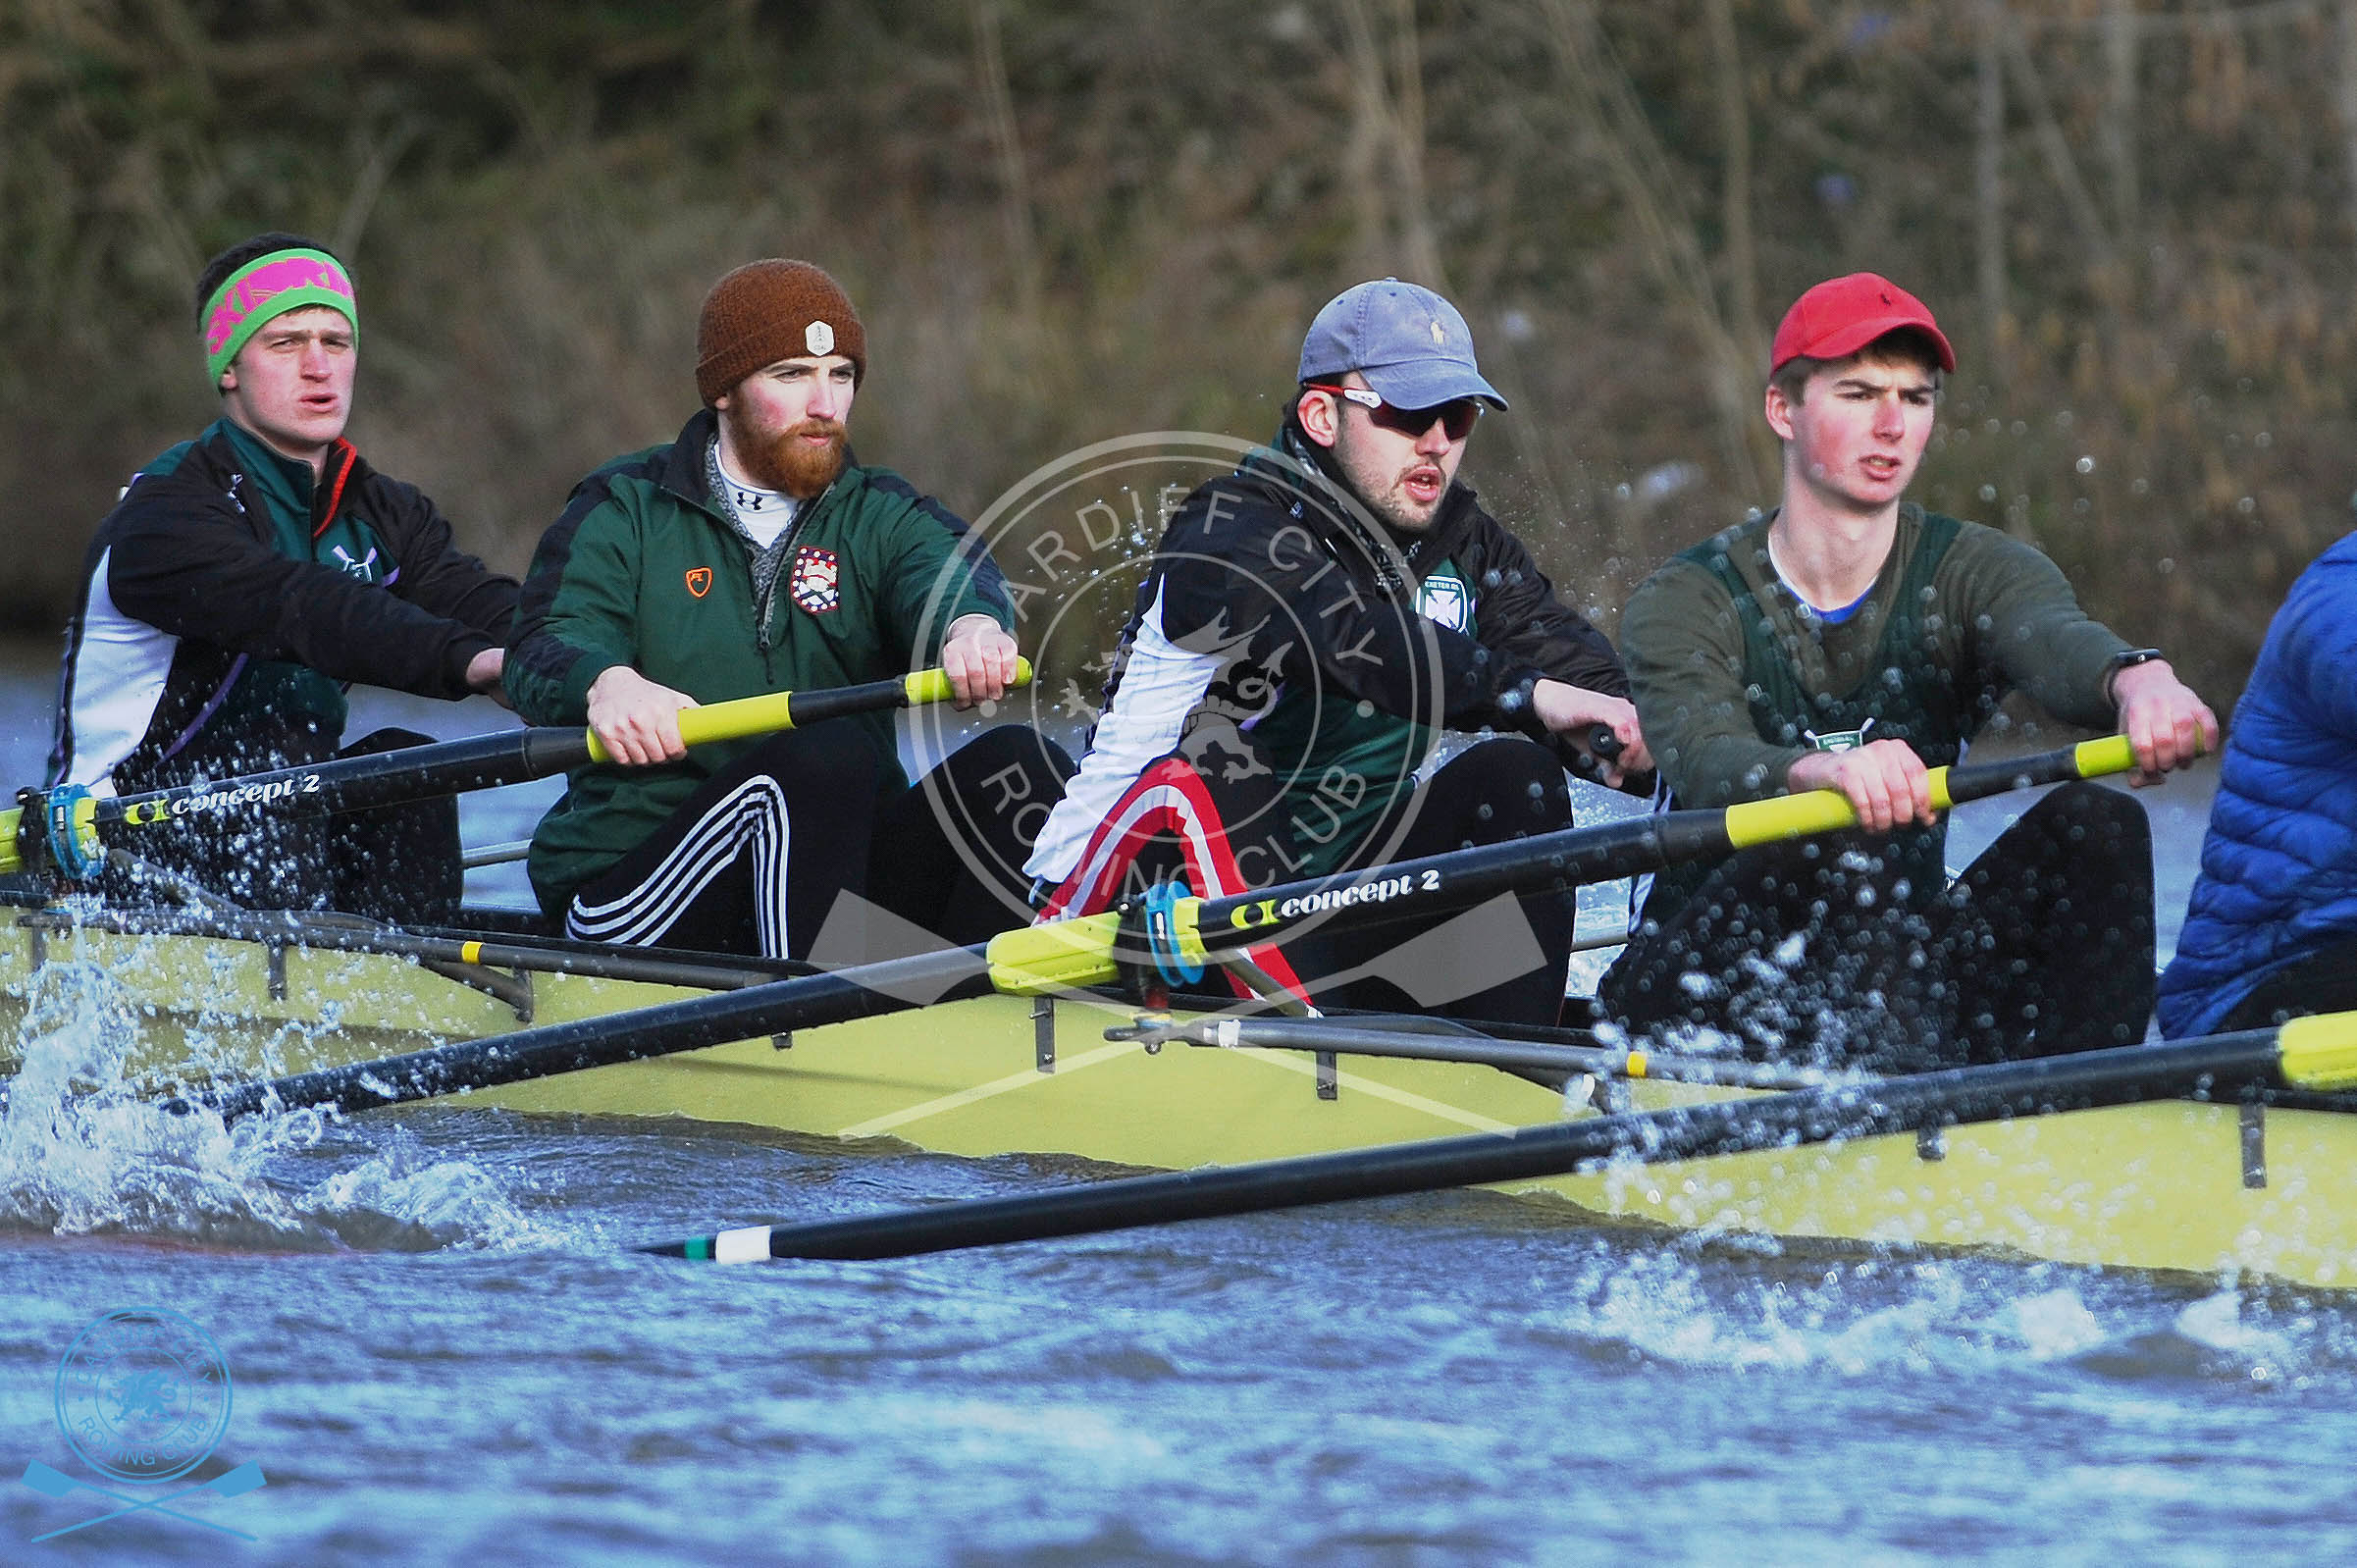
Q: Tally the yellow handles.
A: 4